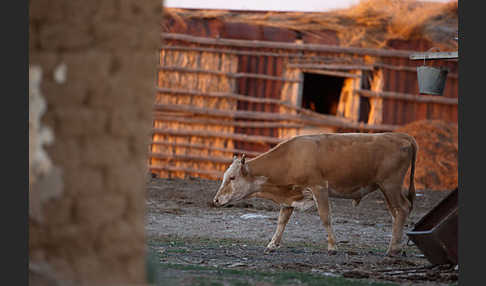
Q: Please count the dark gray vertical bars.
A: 2